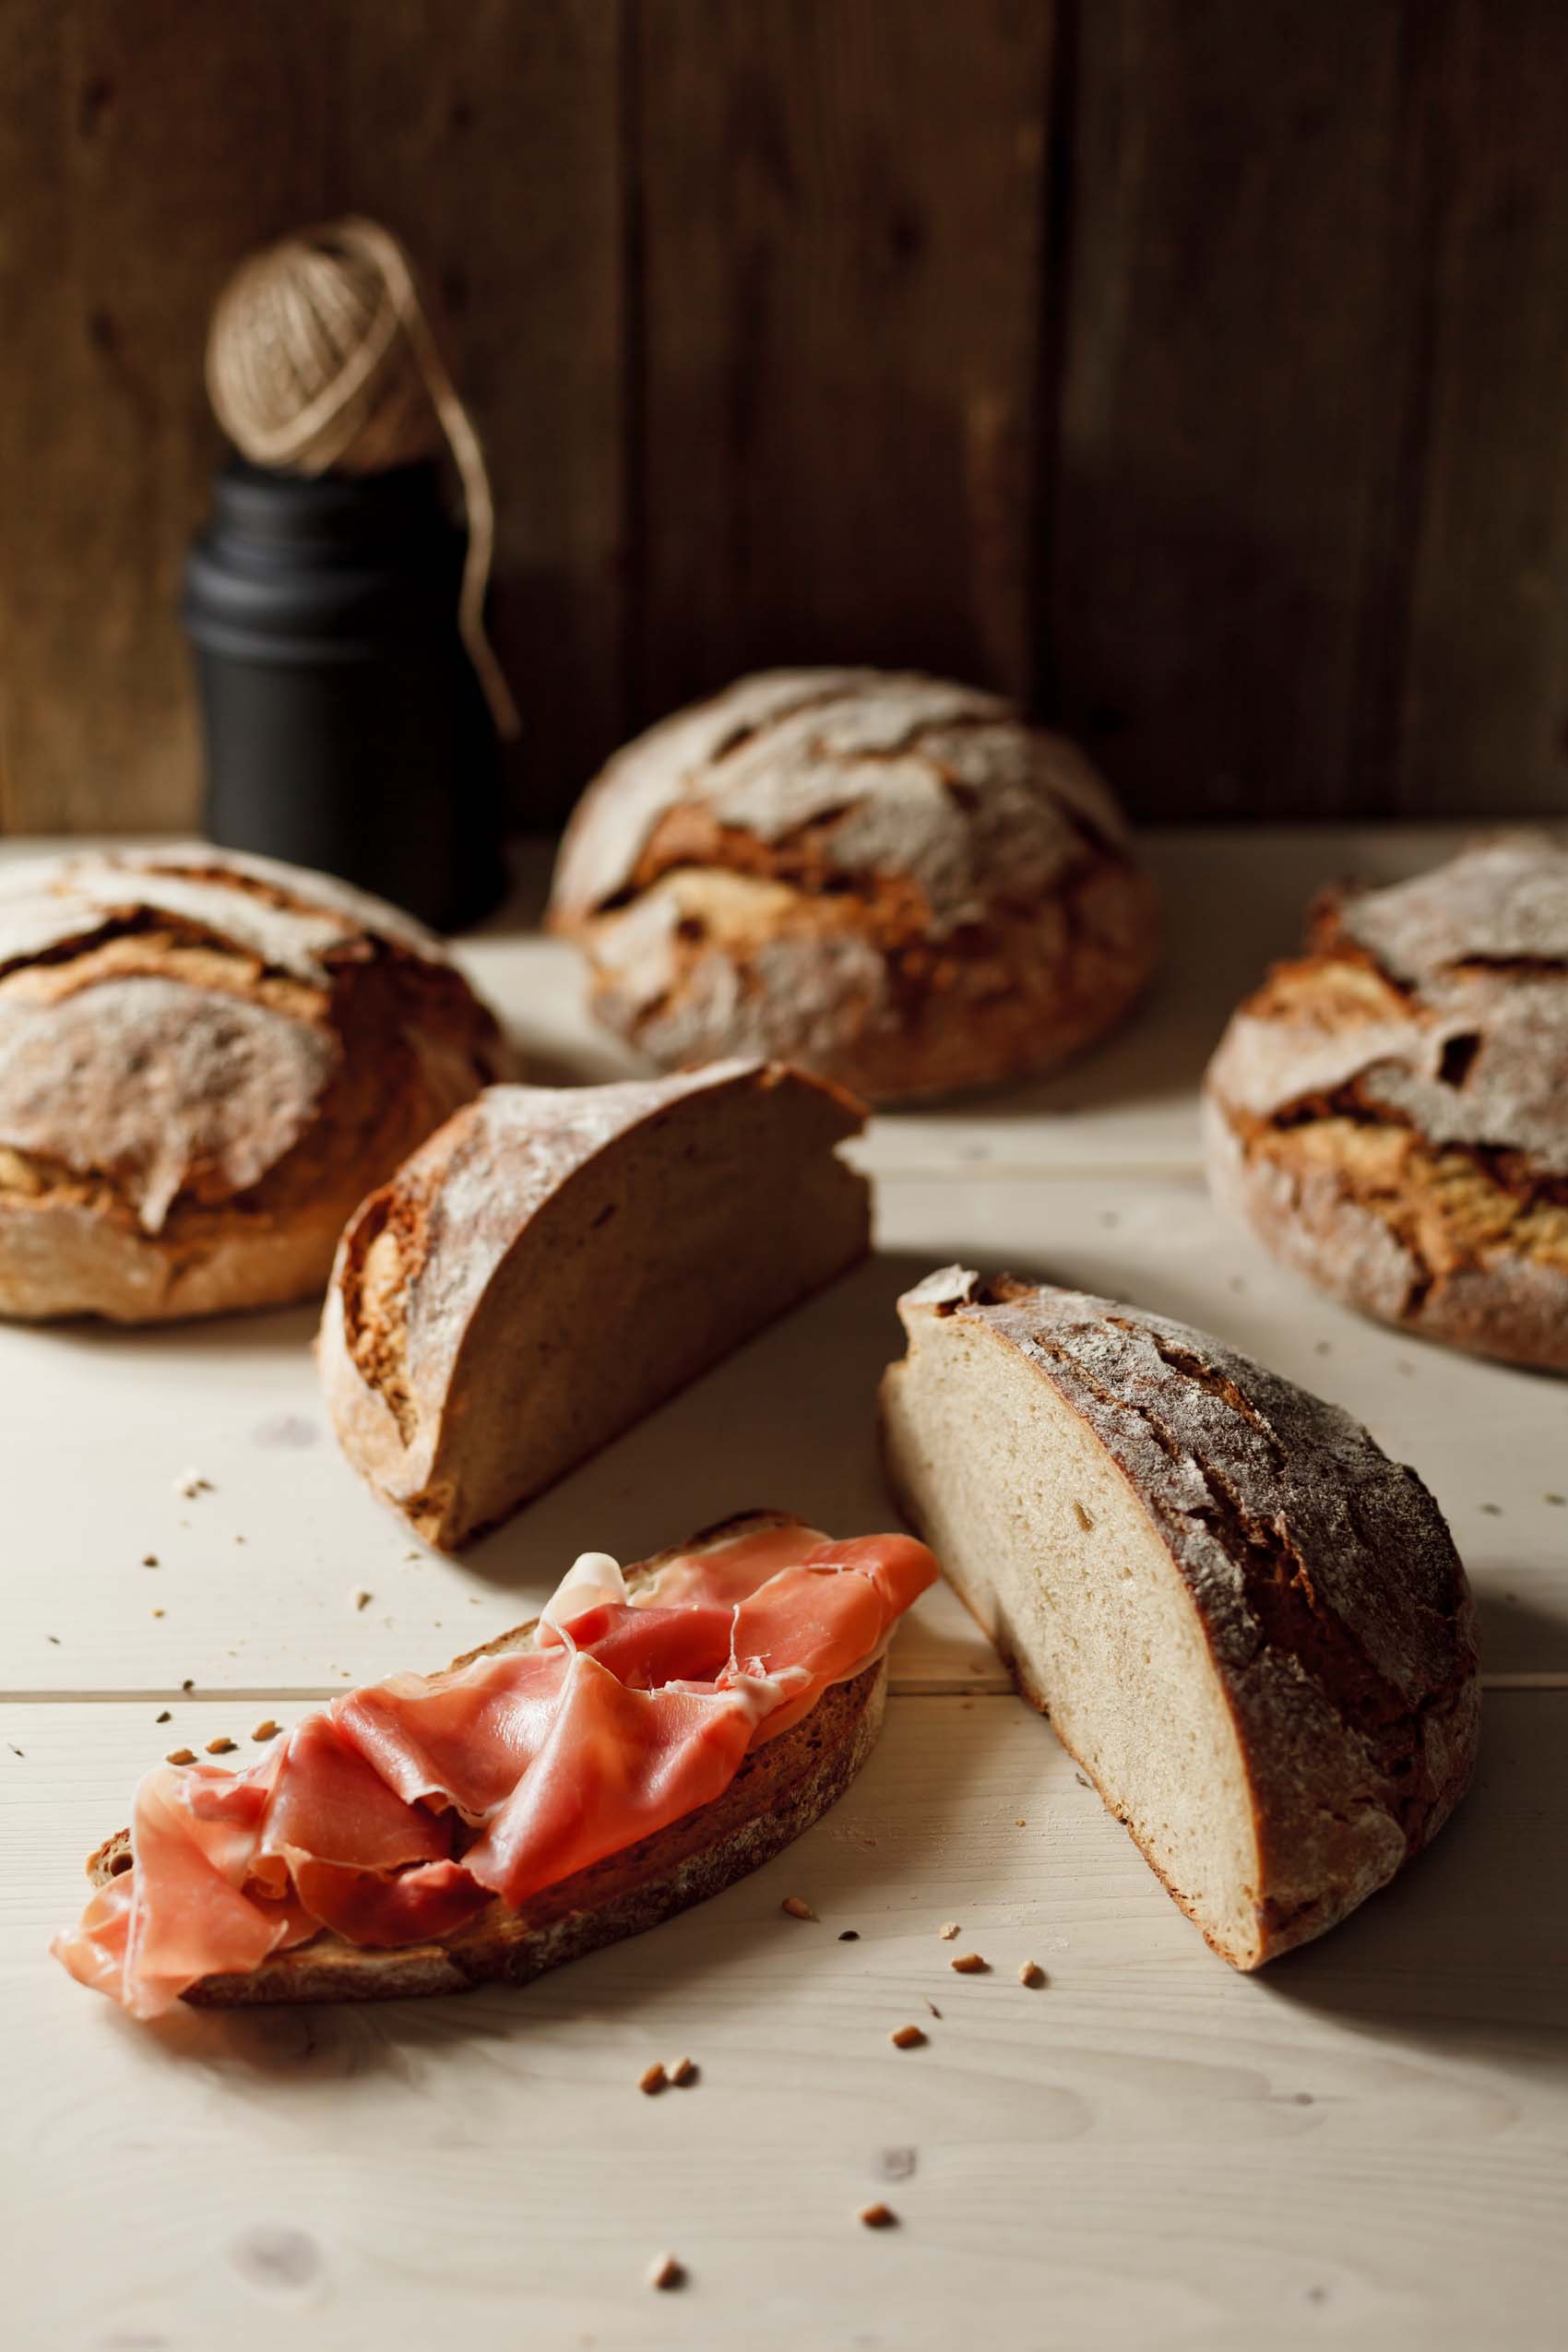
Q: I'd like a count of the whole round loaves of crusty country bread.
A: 3